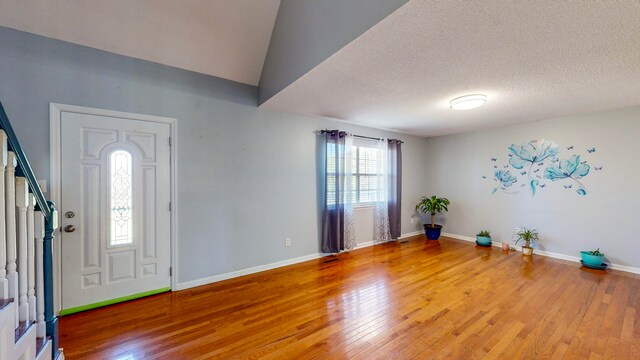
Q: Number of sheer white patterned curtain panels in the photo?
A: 2